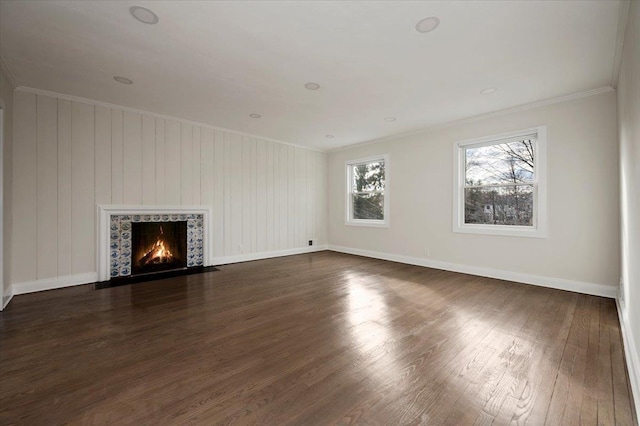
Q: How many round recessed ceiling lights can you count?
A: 8